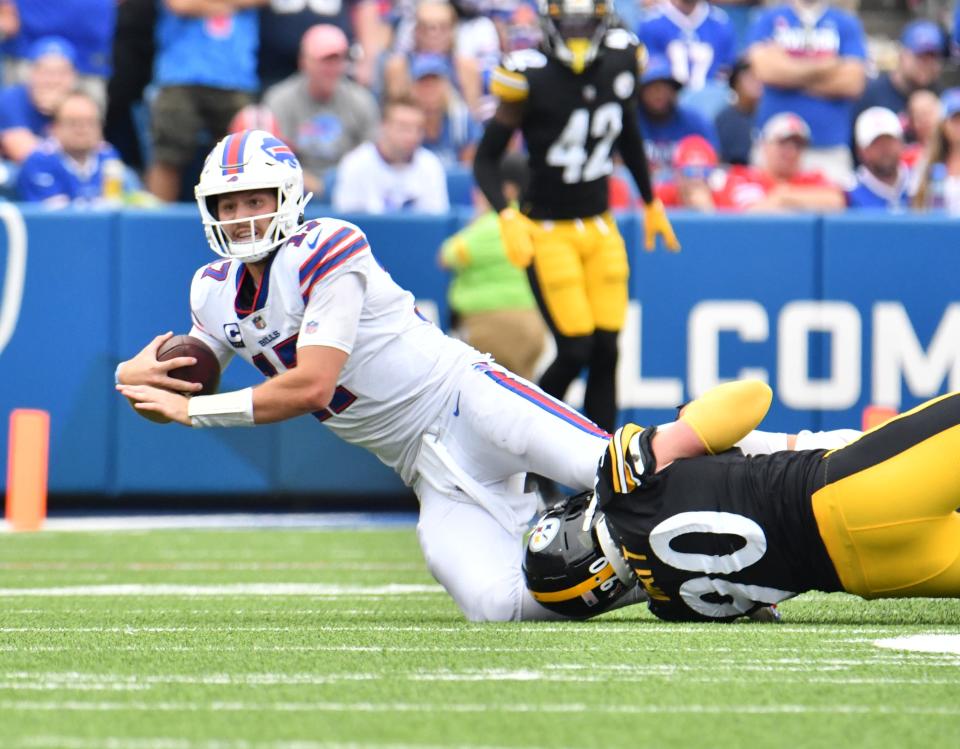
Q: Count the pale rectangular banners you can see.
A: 0